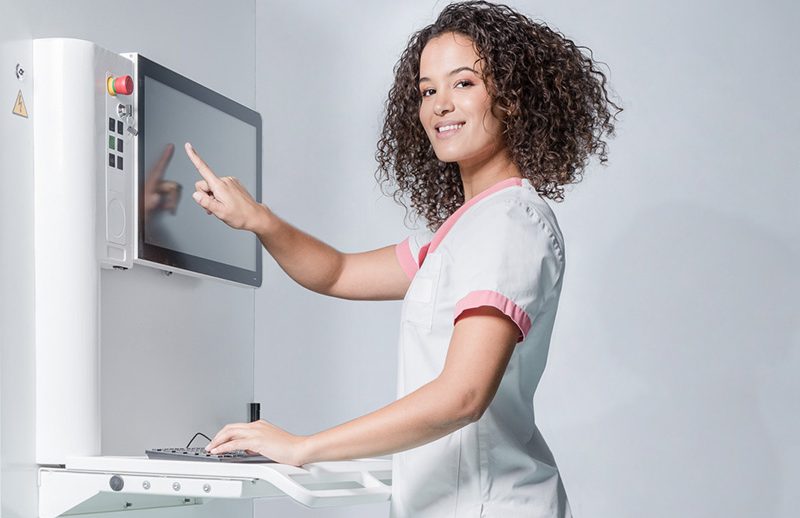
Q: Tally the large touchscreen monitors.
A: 1